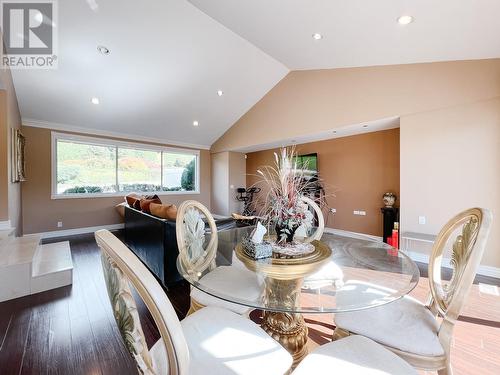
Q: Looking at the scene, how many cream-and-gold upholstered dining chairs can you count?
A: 5